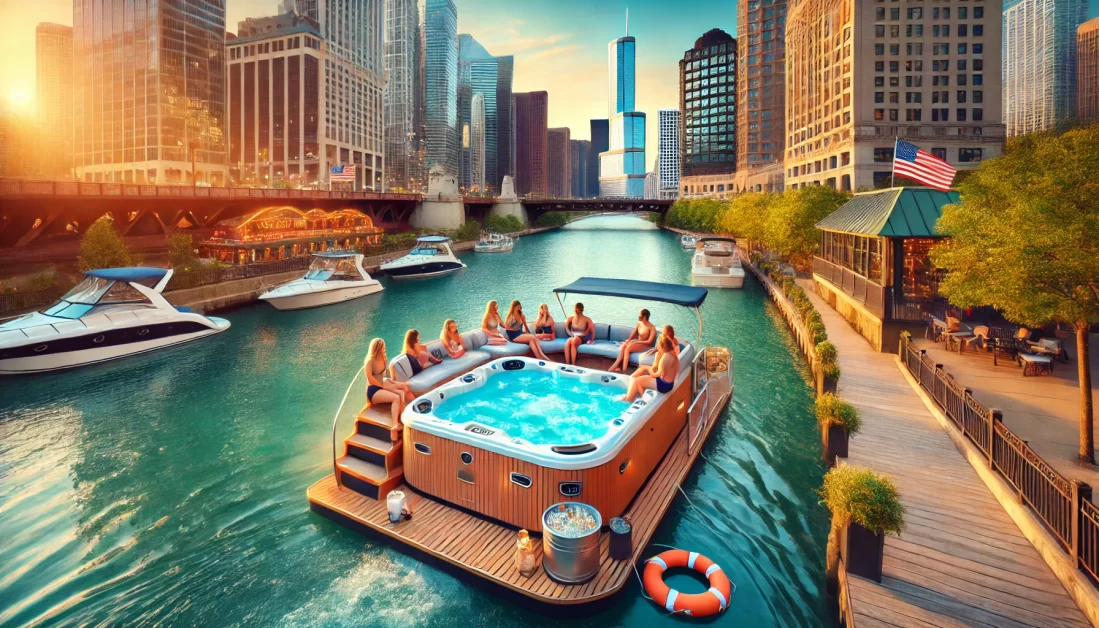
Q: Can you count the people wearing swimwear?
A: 10